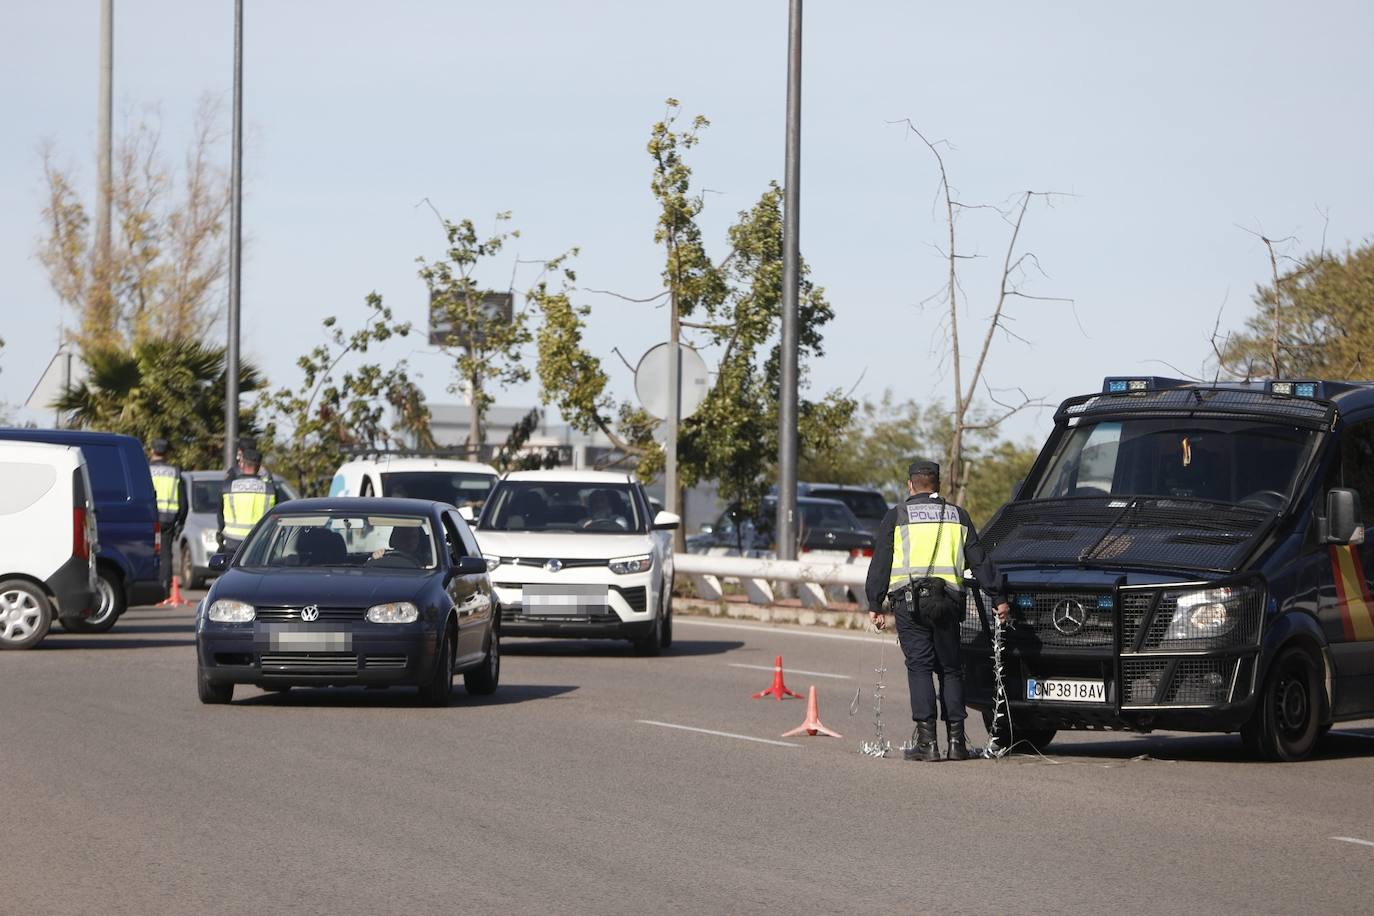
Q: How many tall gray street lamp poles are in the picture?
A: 3